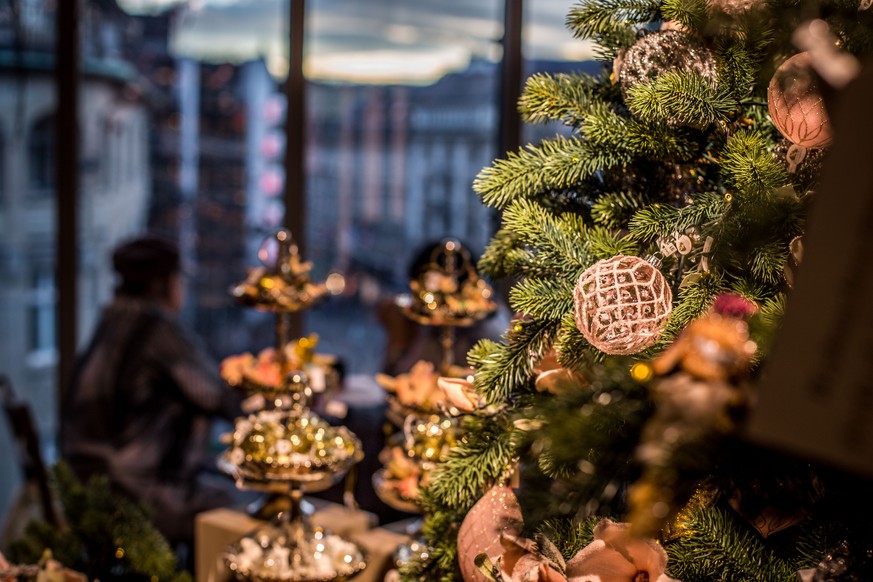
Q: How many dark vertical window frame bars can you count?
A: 3